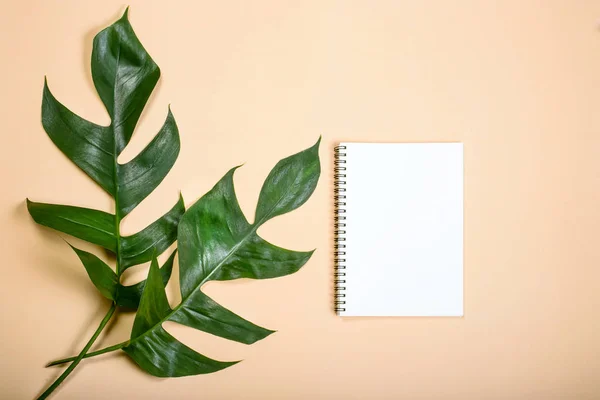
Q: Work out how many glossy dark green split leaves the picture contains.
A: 2